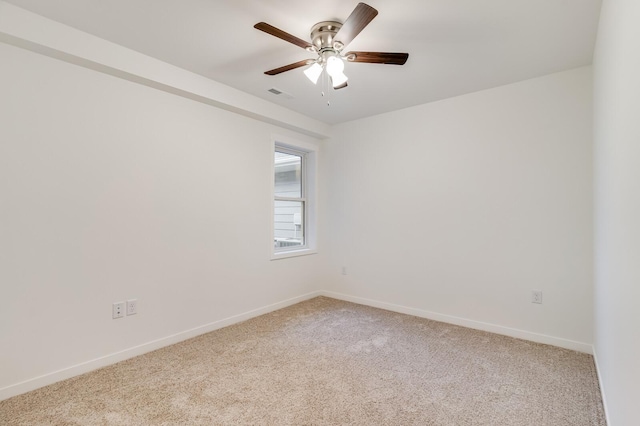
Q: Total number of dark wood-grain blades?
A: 5